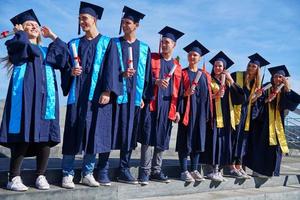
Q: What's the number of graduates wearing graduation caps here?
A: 8